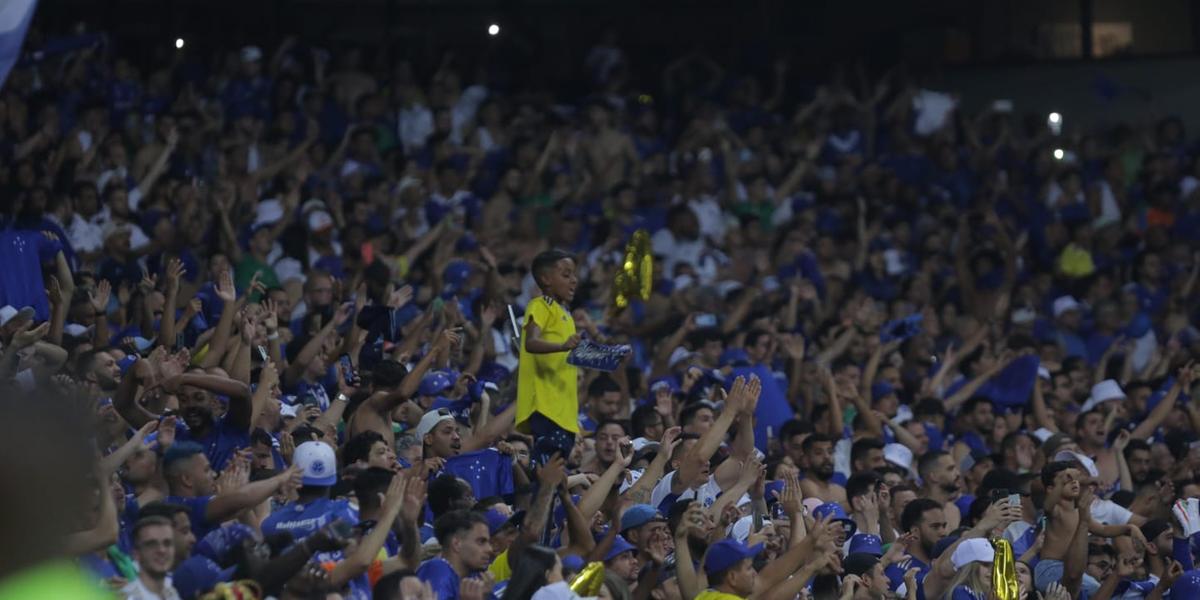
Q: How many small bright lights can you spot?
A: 4